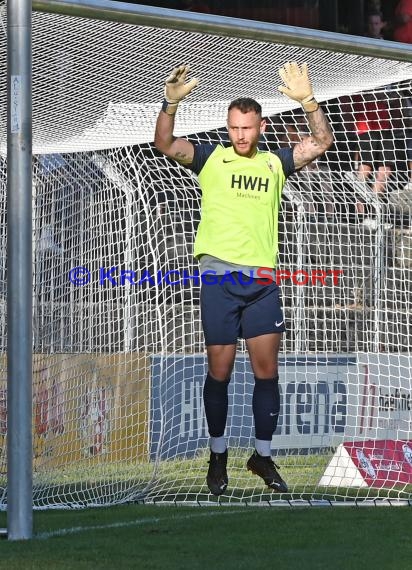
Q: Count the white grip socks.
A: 2